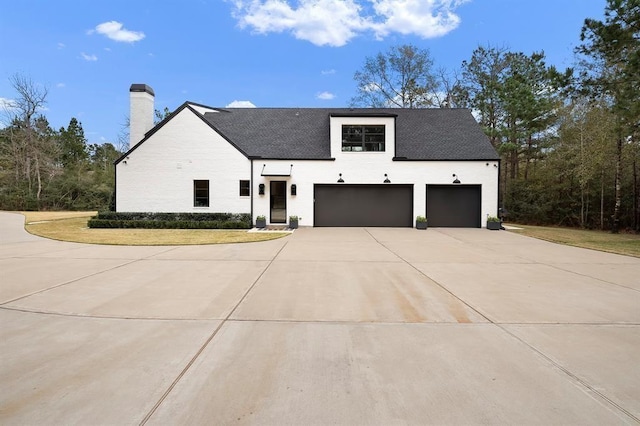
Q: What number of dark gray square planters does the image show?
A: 4